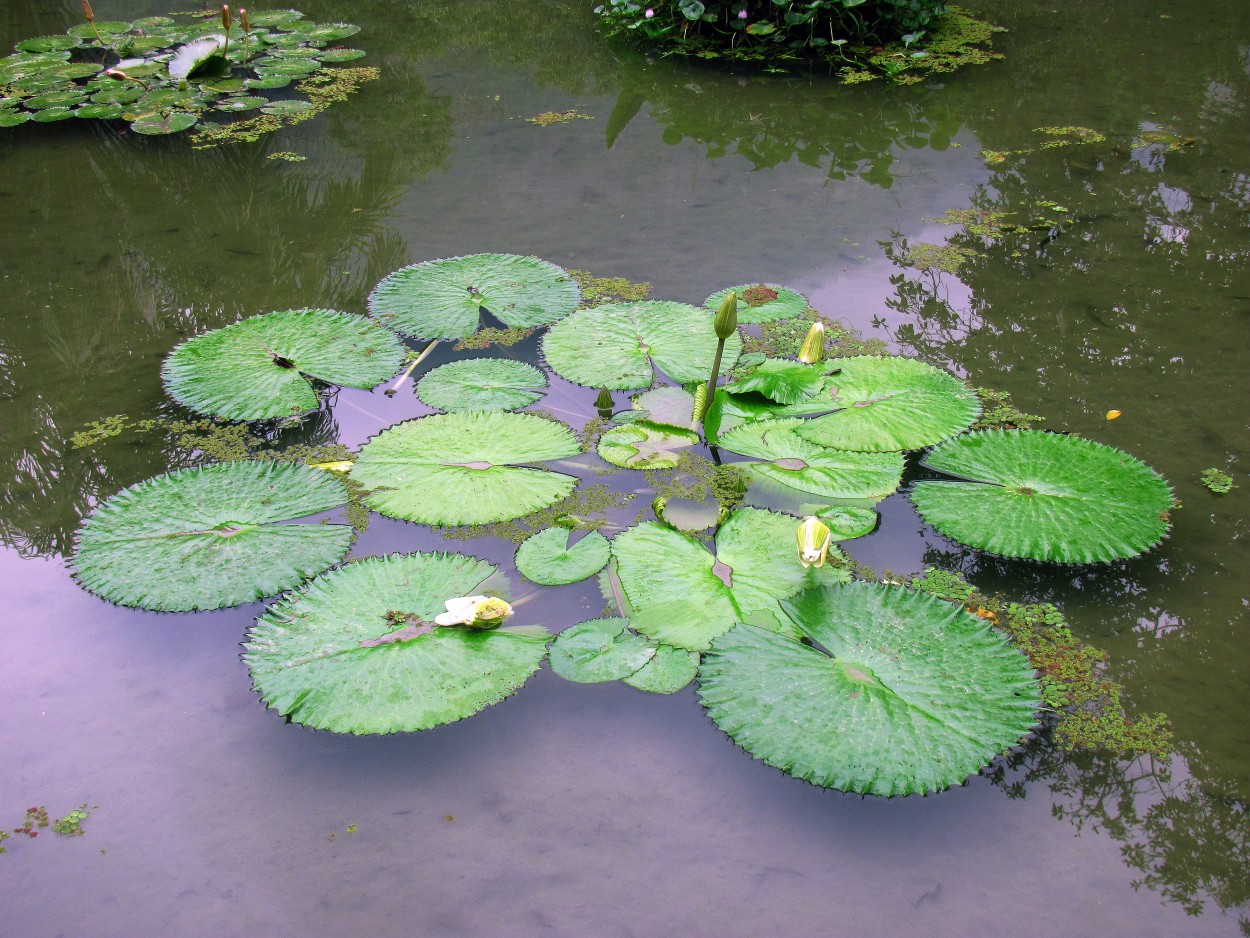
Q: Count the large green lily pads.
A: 11